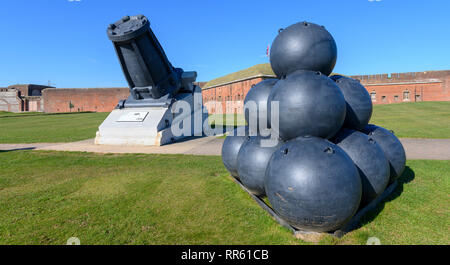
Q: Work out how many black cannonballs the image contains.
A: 9